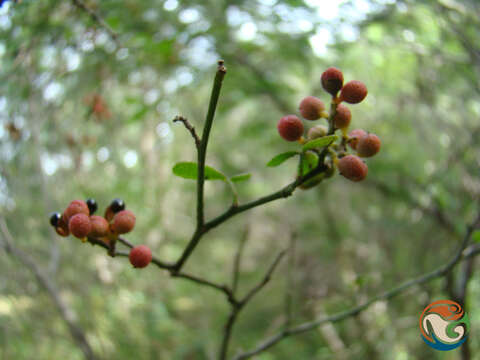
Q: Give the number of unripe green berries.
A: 1